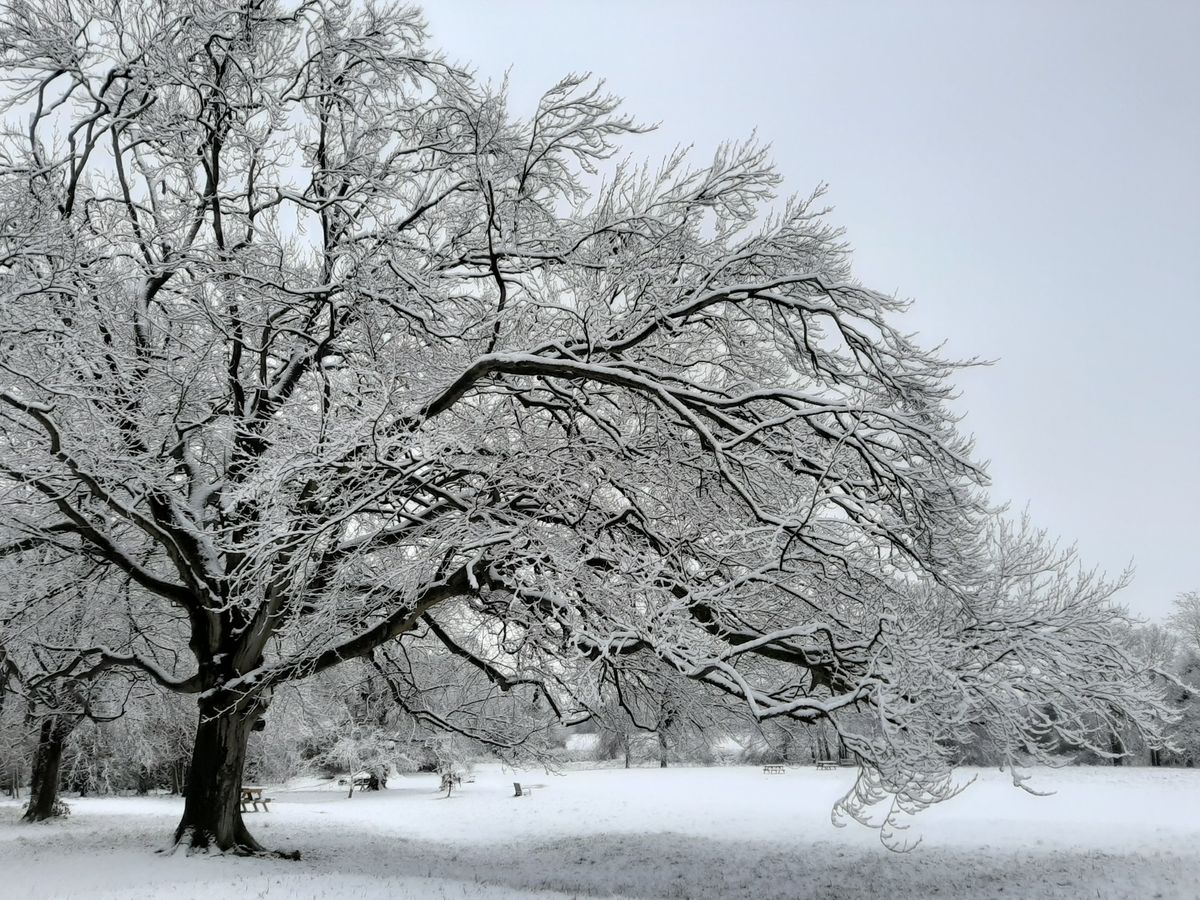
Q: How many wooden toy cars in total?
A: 0